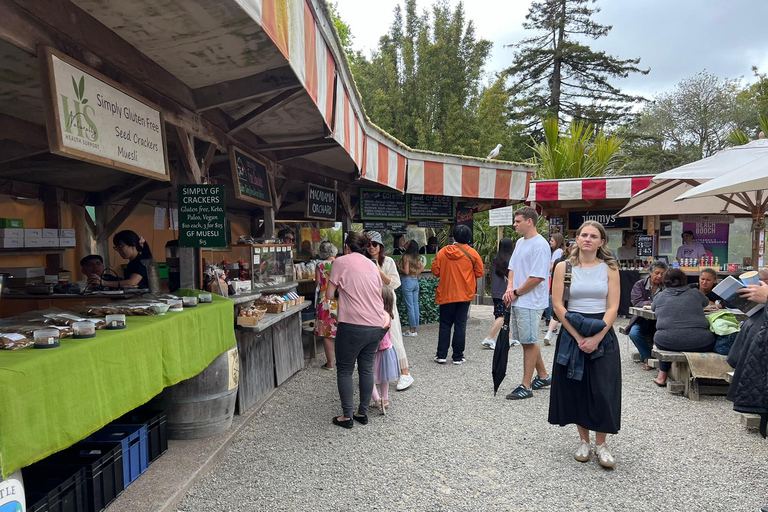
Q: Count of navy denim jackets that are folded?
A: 1